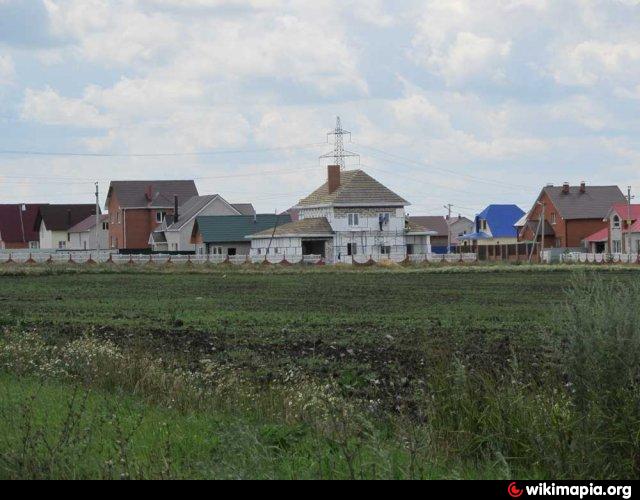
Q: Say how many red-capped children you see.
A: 0